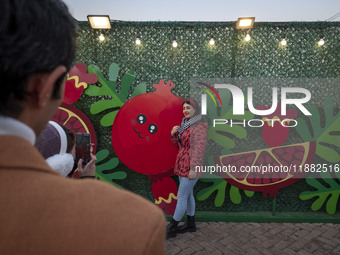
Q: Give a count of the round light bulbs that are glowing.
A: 7